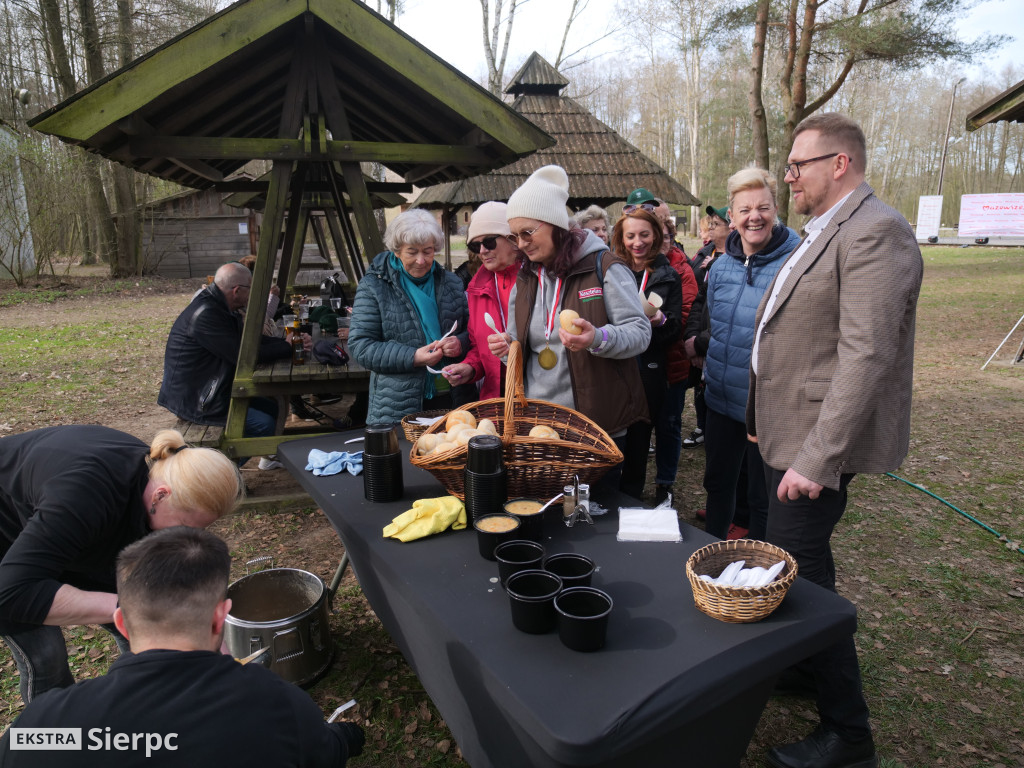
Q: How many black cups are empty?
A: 4